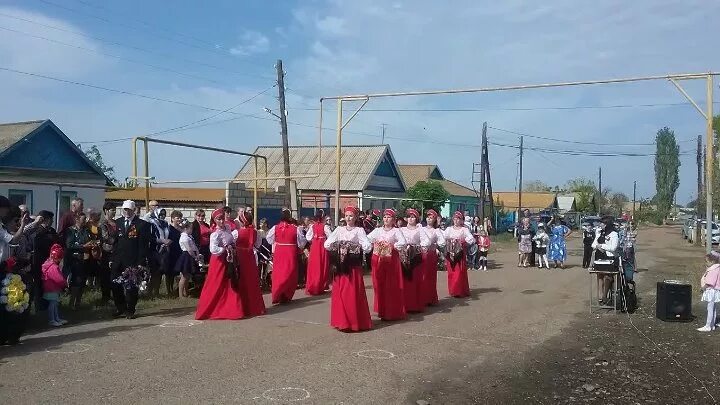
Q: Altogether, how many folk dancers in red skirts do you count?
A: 9